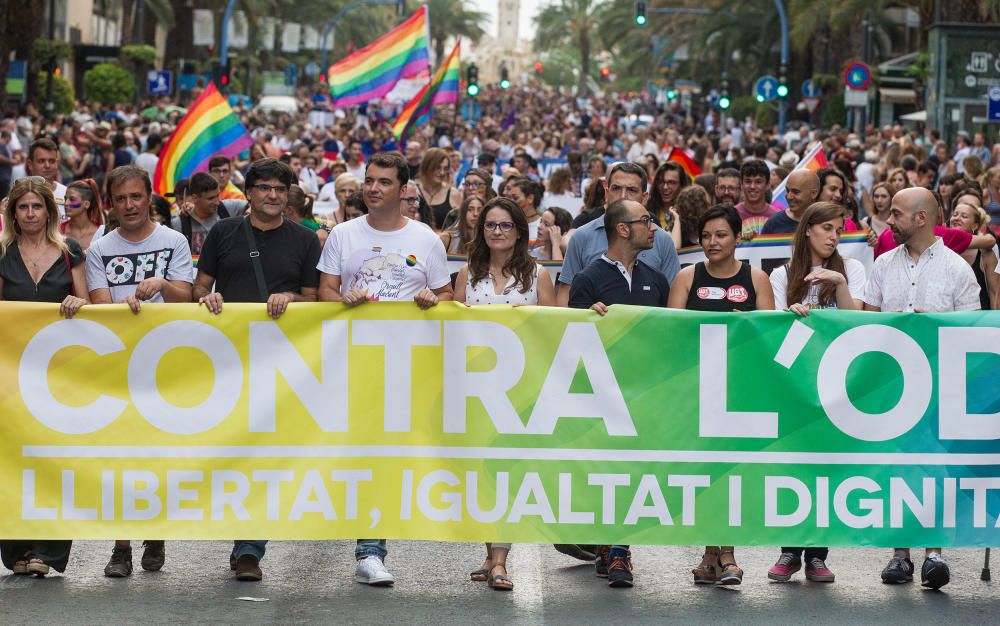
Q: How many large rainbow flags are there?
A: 3